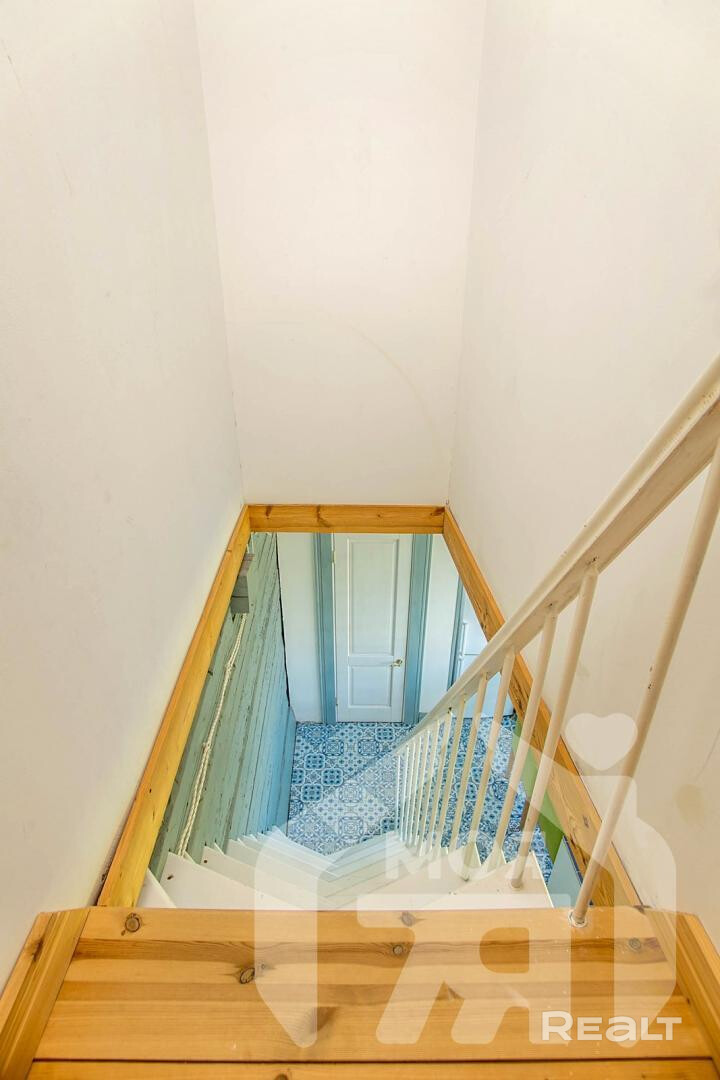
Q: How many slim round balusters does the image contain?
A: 13